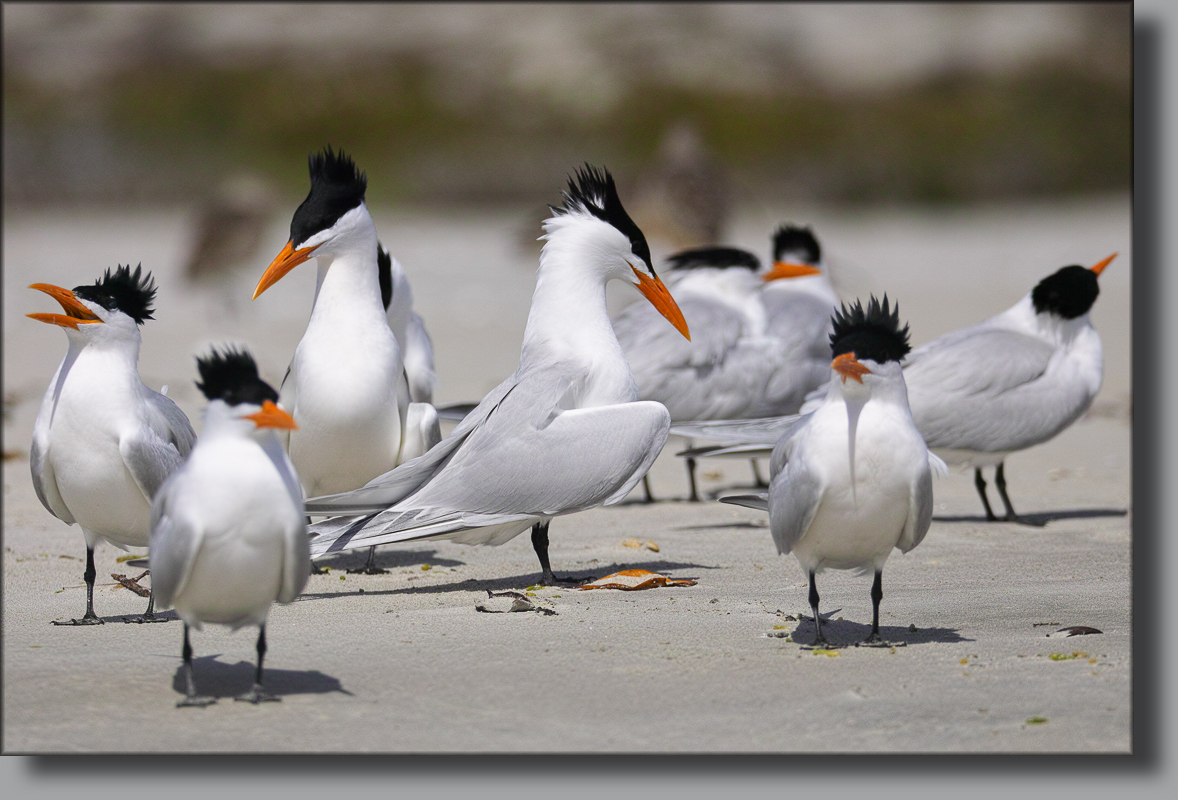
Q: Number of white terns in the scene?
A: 9